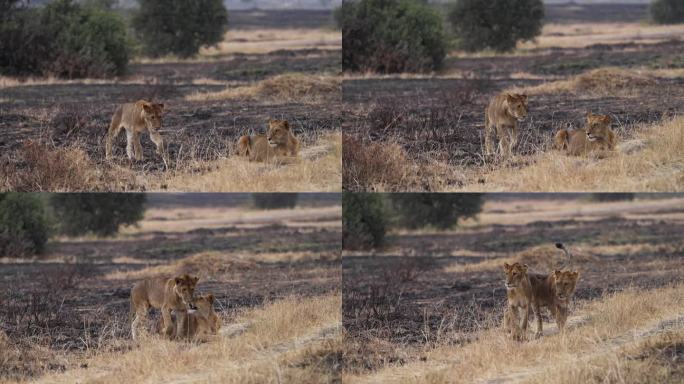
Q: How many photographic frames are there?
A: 4